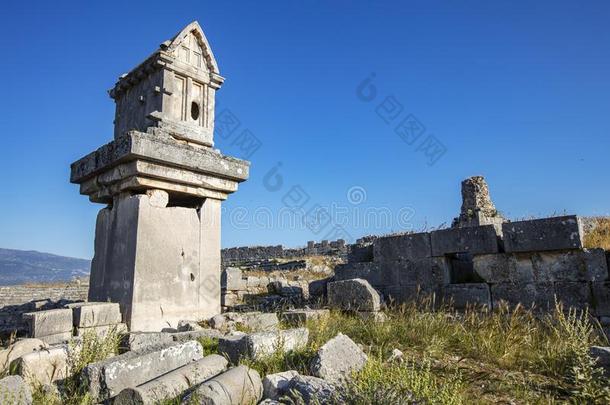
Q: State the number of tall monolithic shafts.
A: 1